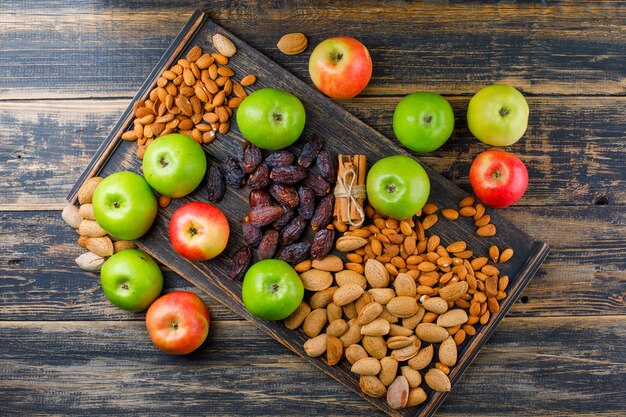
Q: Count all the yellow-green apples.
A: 1